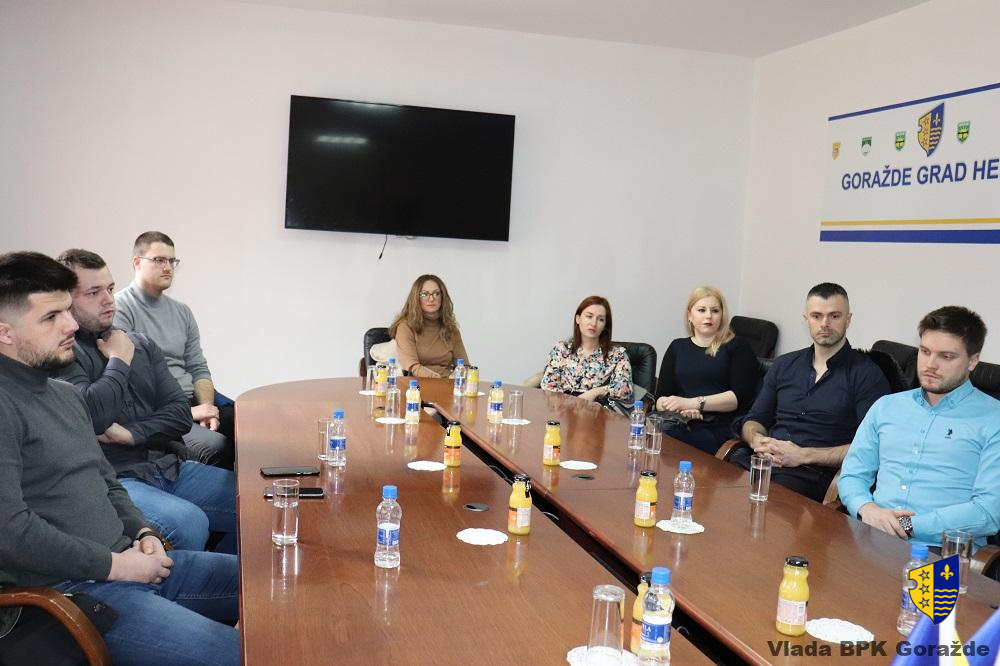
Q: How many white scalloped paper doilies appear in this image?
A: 10